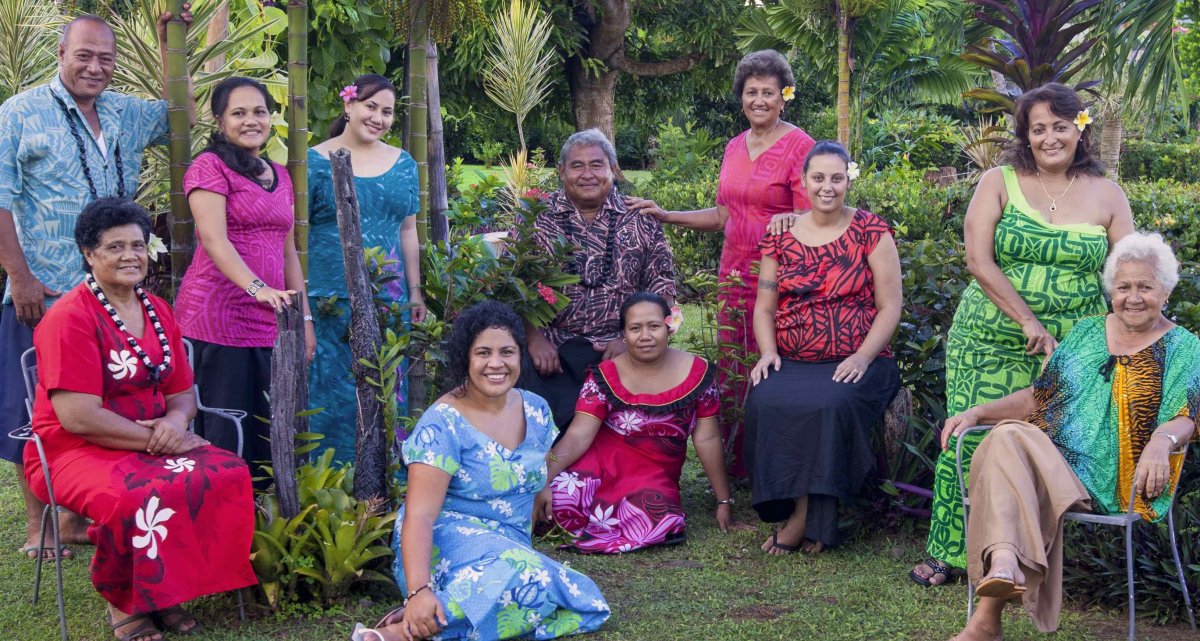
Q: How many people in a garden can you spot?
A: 11